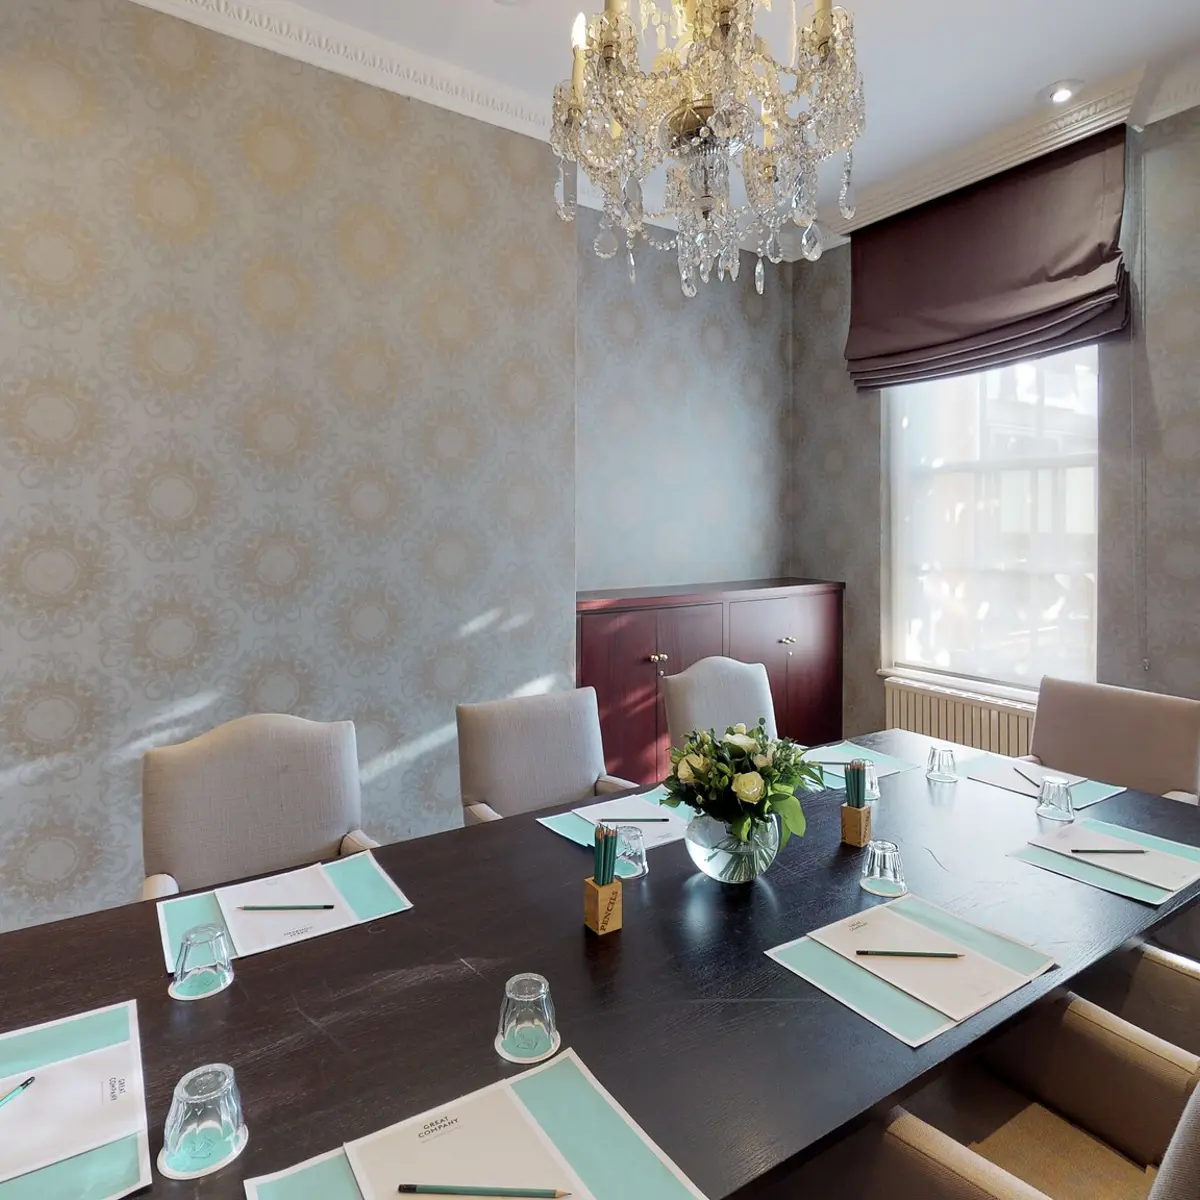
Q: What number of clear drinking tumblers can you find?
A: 8